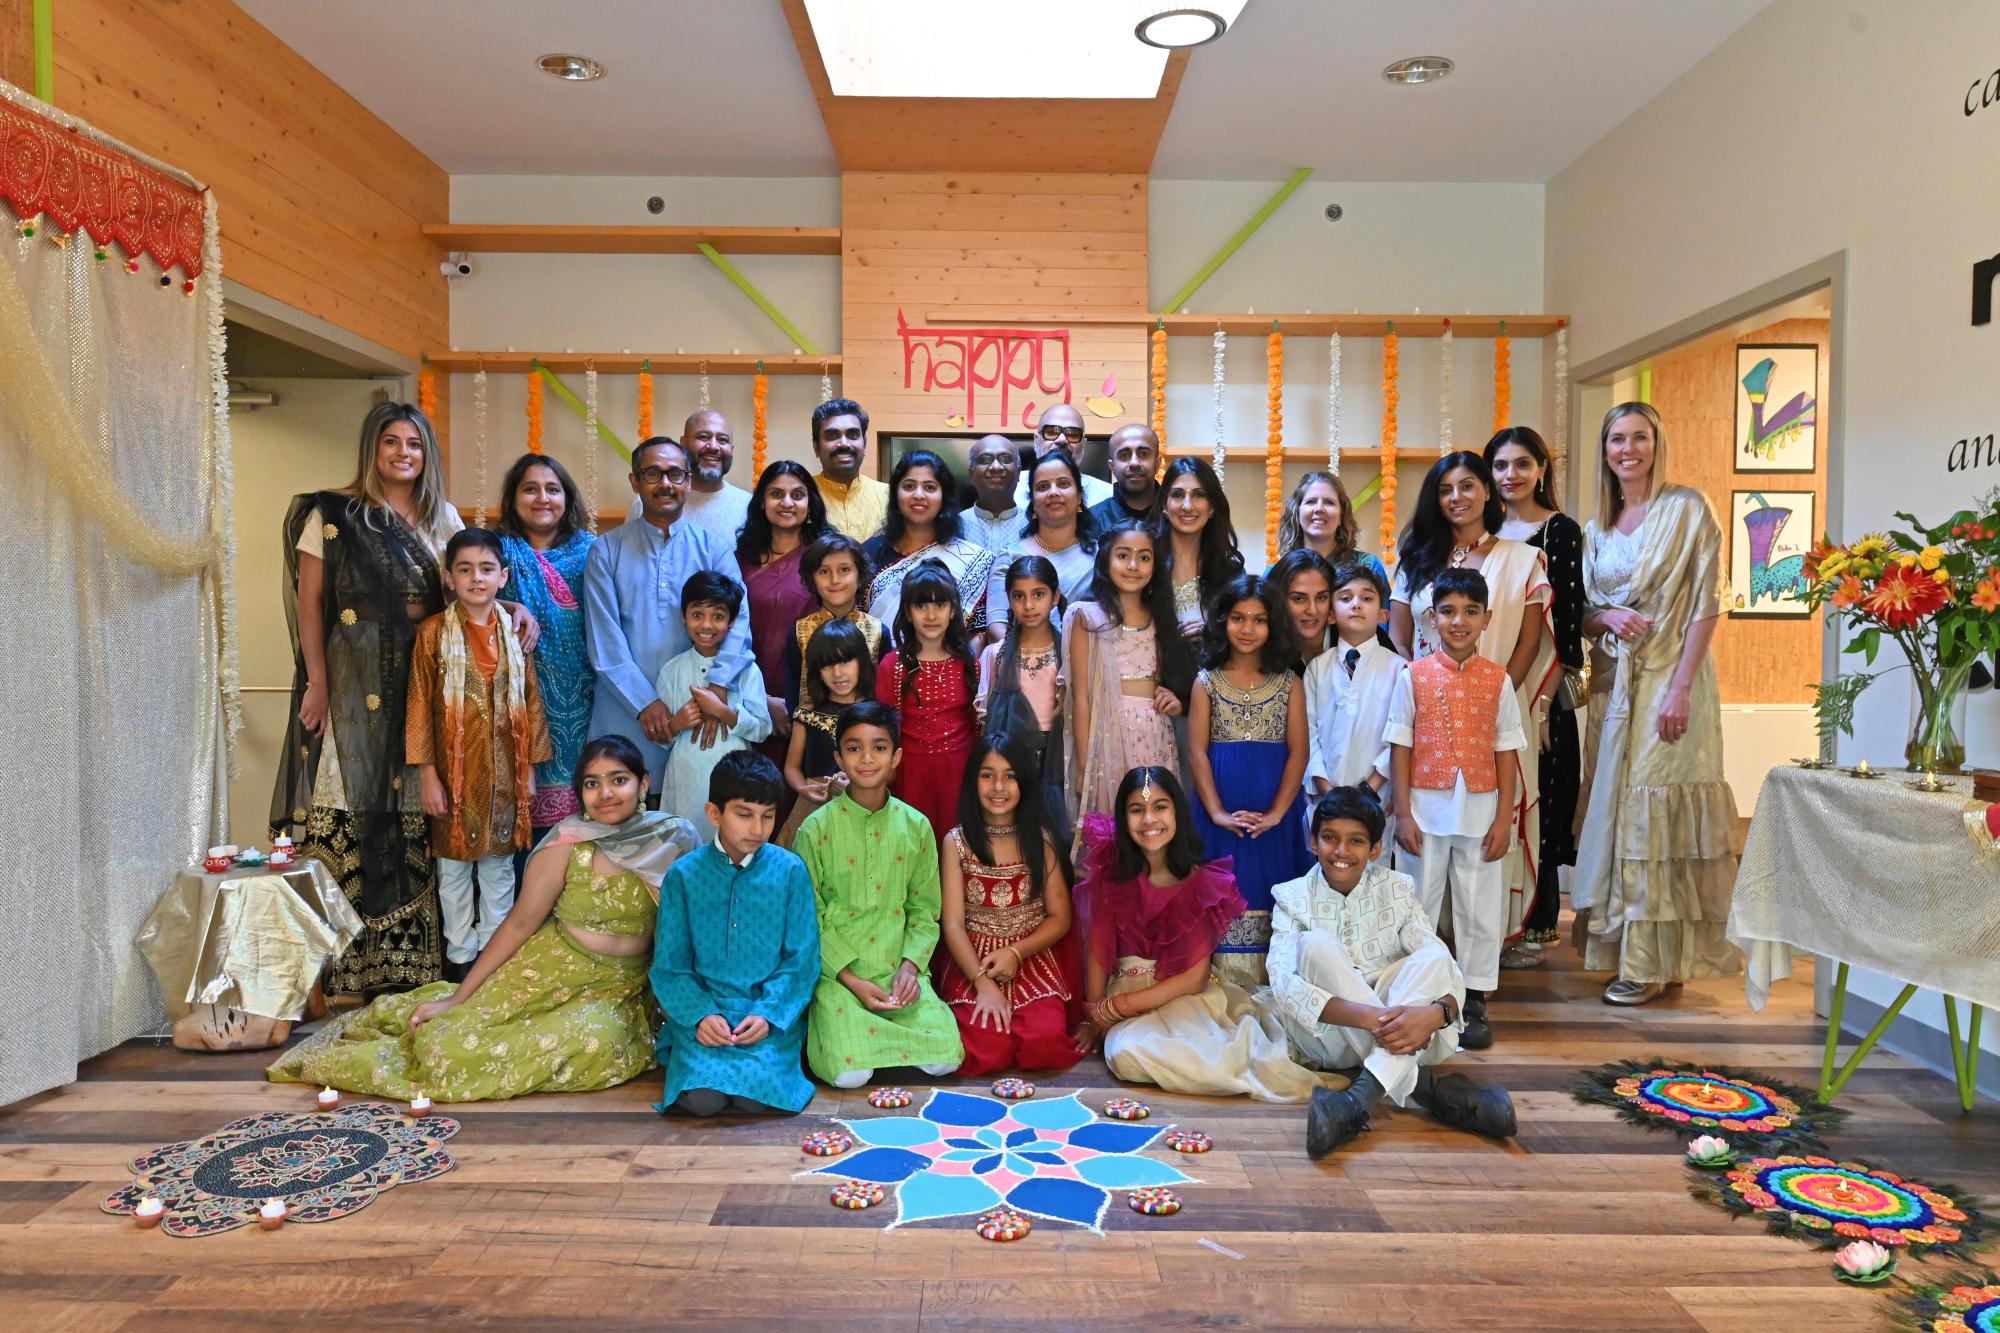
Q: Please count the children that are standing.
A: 10